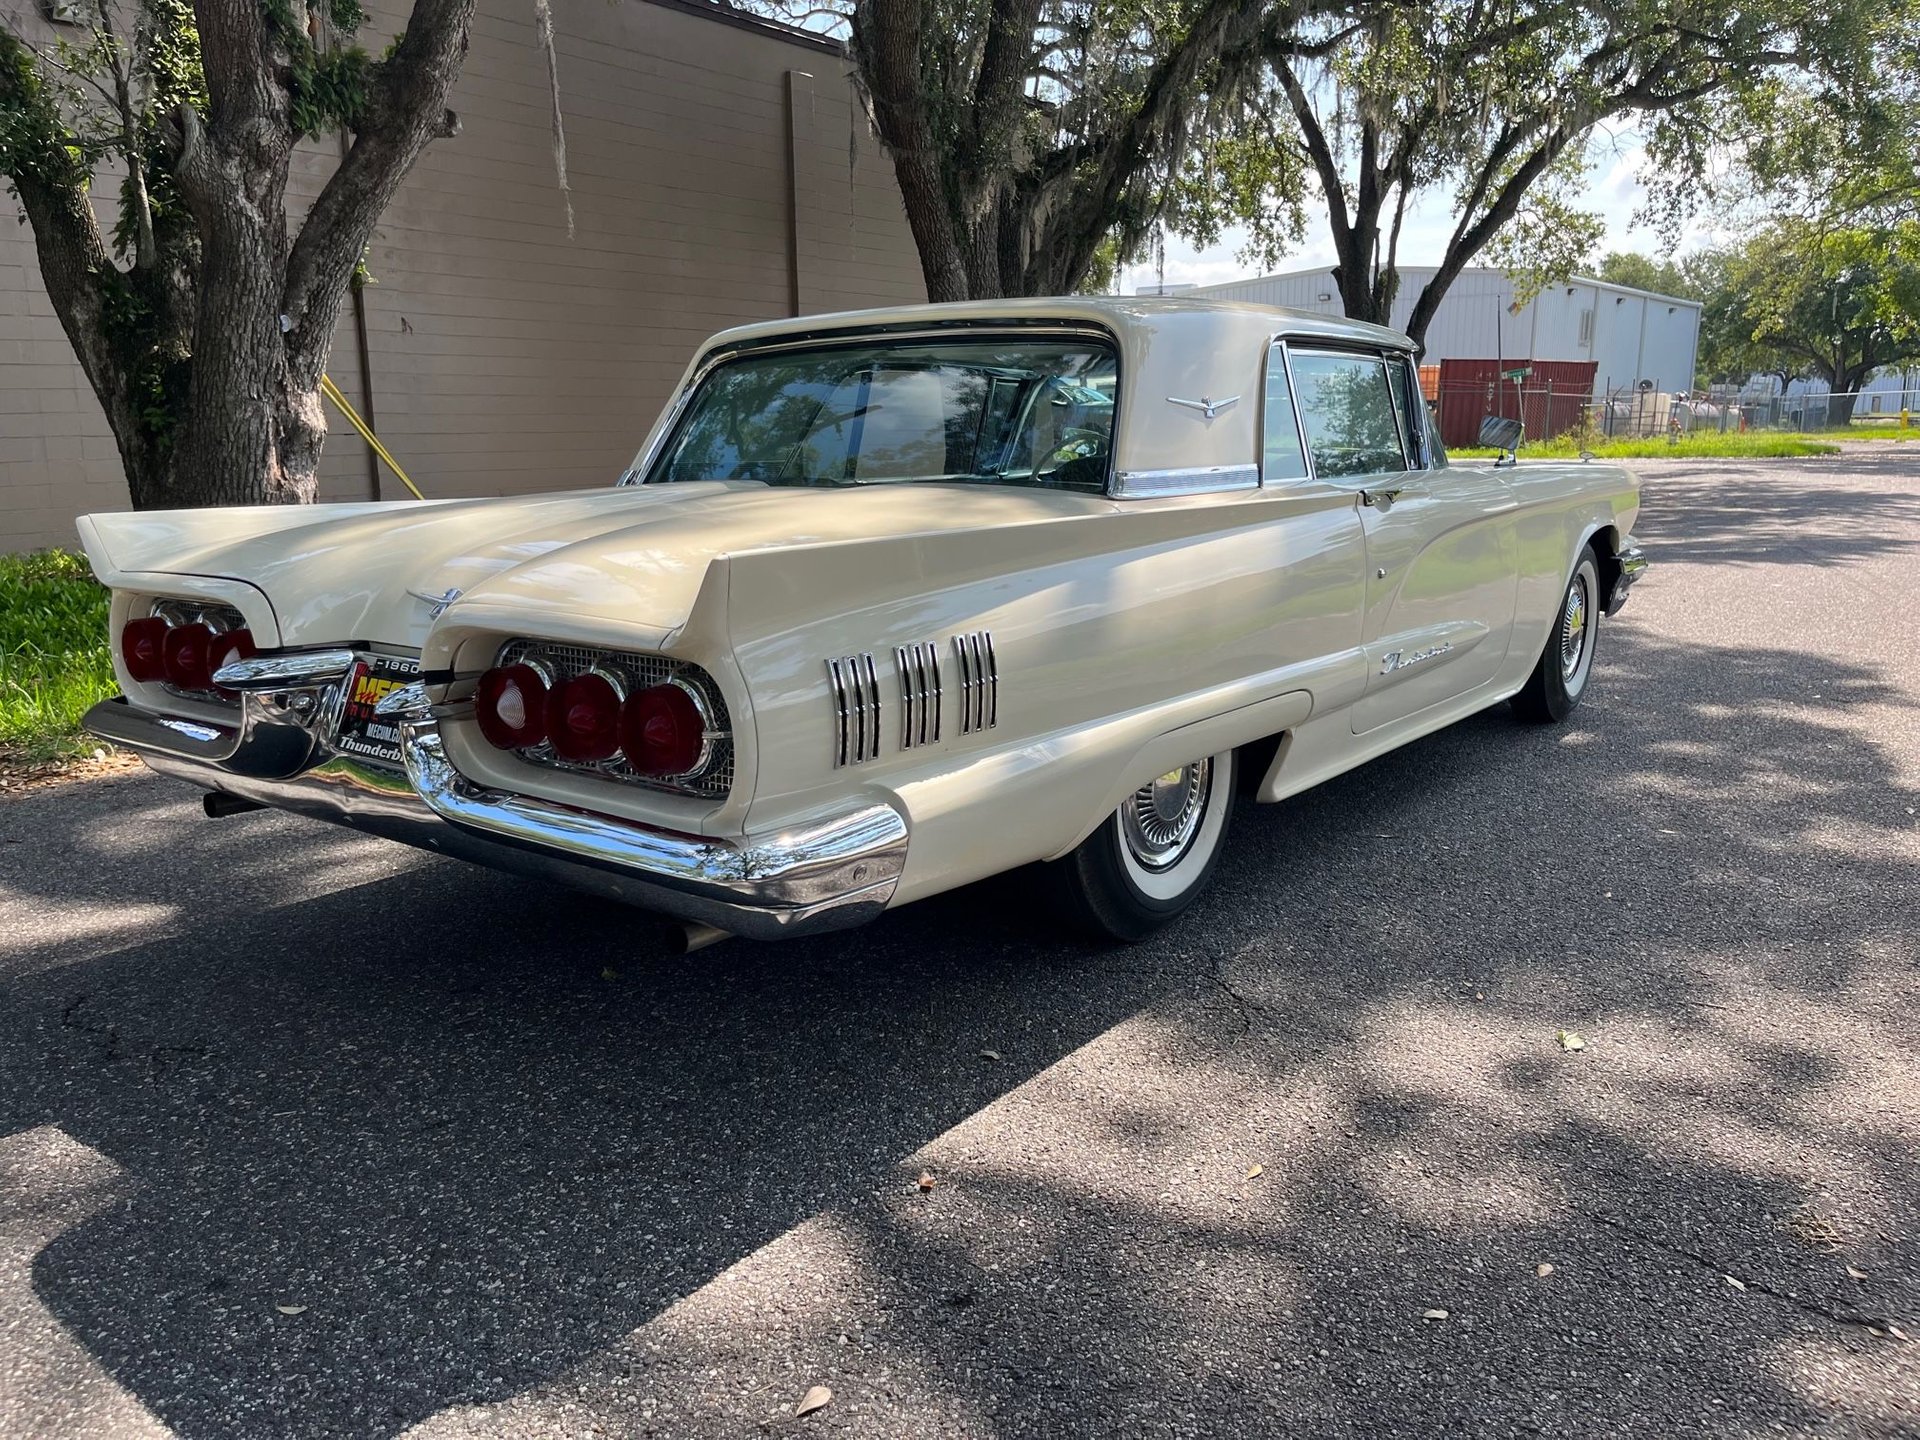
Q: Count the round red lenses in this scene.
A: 6